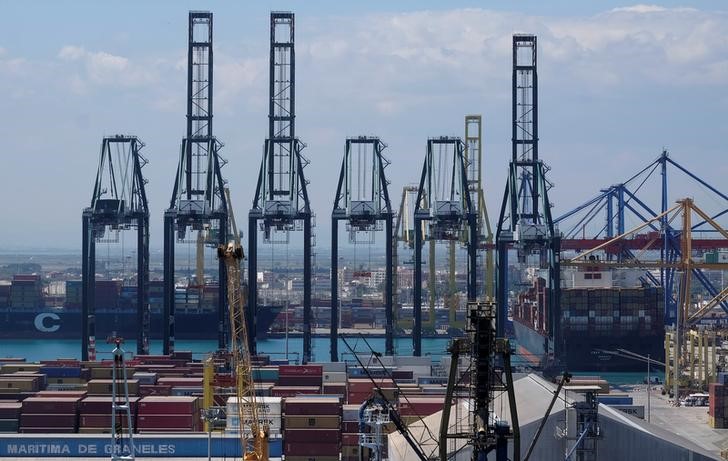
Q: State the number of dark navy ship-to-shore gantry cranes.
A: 6